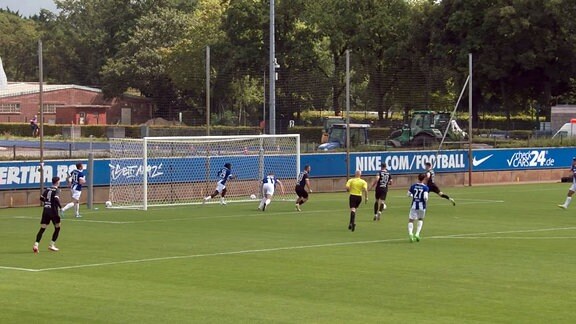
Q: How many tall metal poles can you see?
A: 5